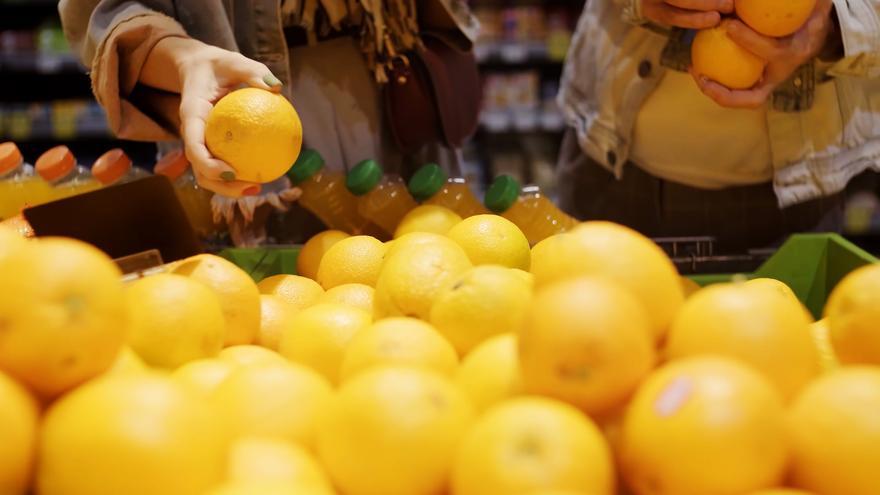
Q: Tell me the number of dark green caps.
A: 4